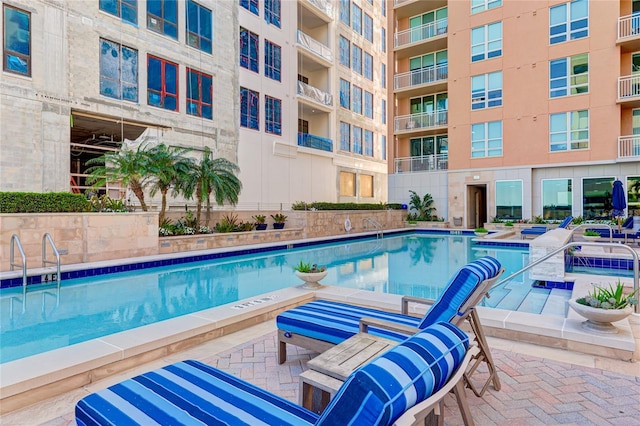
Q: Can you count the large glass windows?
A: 4